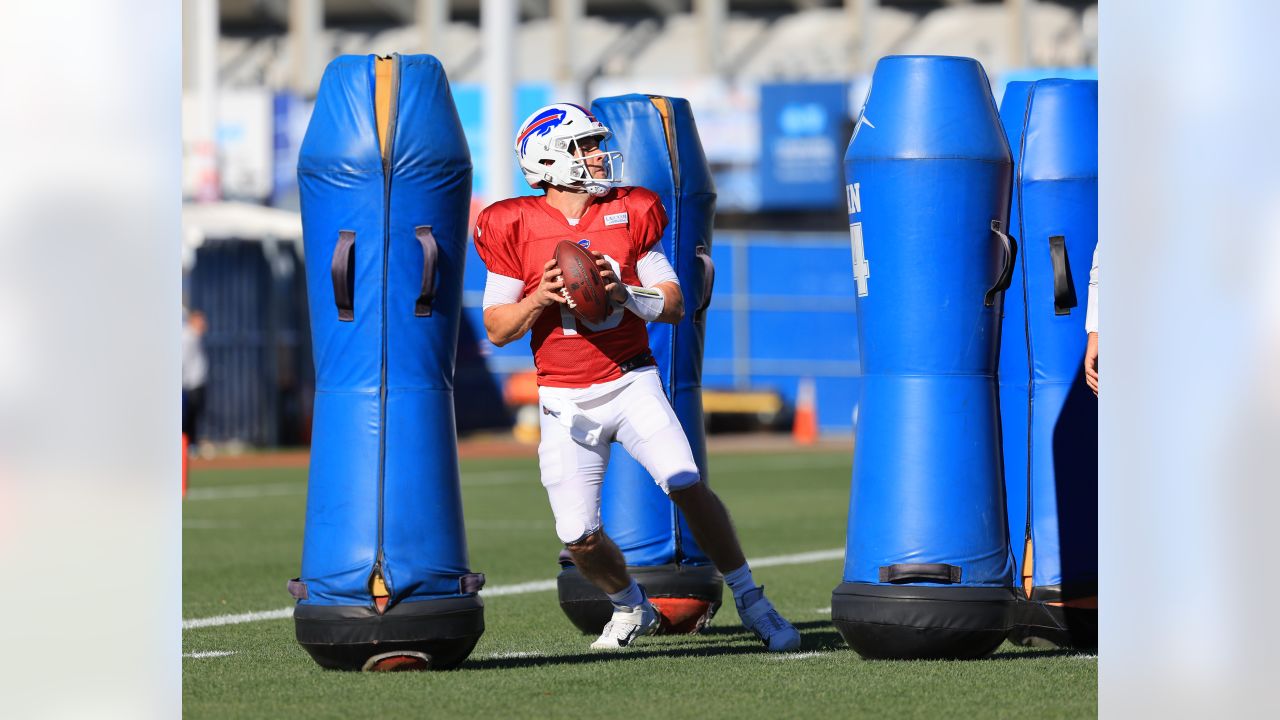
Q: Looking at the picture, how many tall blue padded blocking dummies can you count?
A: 4